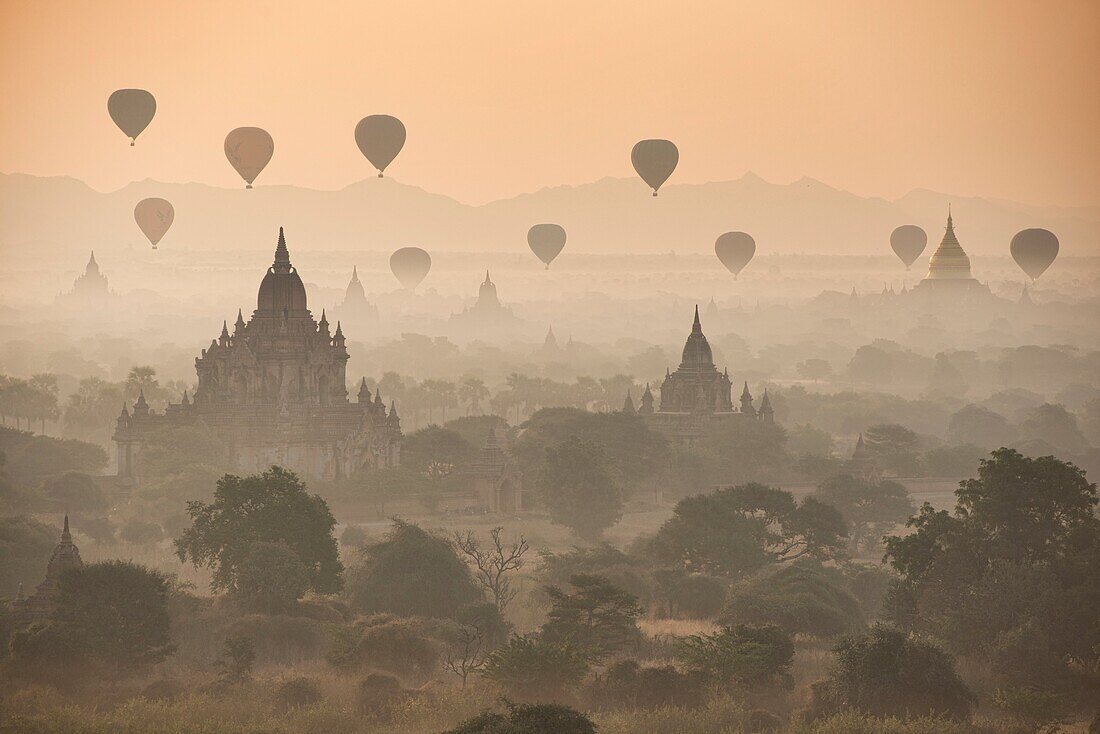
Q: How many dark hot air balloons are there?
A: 8